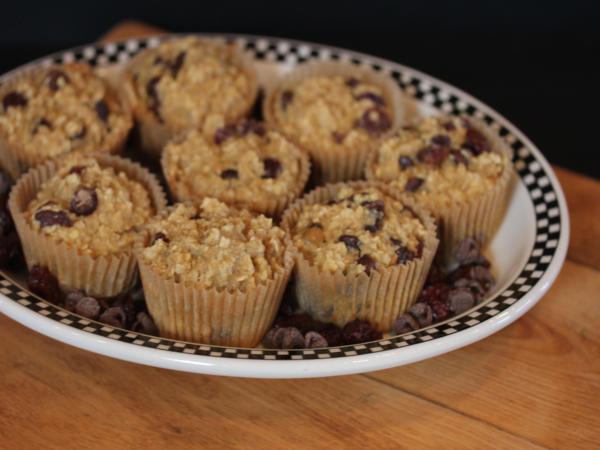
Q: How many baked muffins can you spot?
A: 8